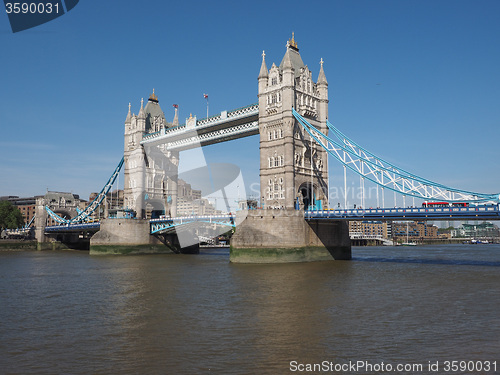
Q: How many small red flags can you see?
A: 2